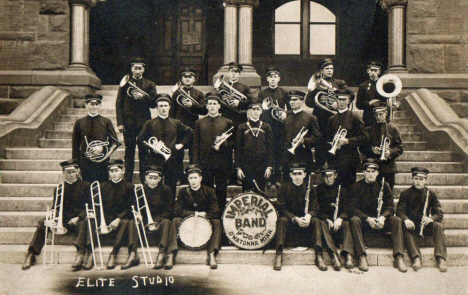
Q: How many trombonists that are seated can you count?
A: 3